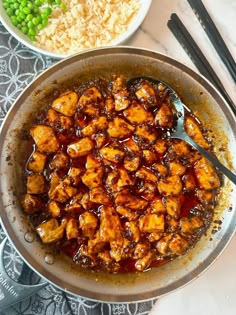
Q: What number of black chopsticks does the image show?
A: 4